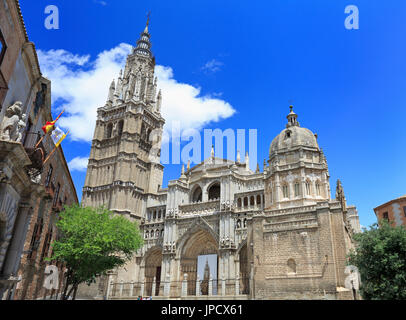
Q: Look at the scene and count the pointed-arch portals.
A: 3